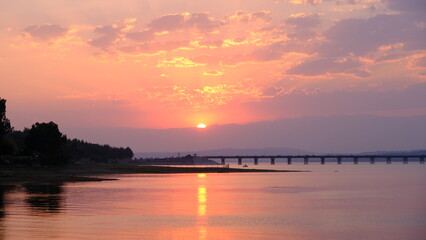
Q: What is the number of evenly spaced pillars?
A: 13